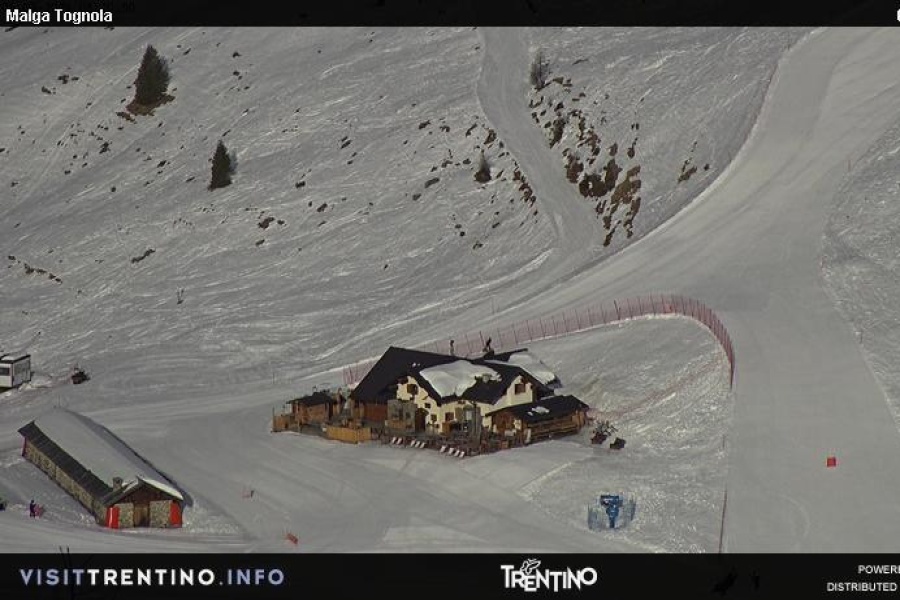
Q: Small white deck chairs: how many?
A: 9